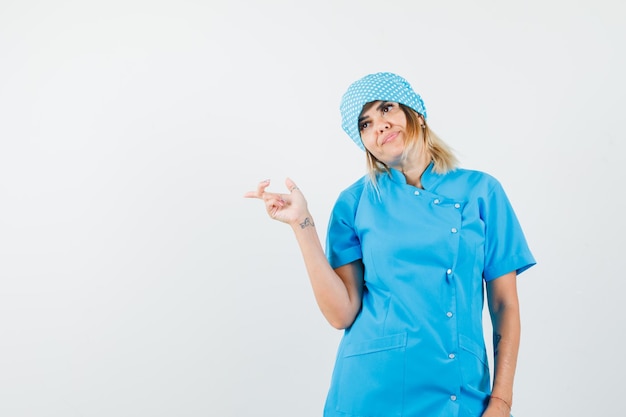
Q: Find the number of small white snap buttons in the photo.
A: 8